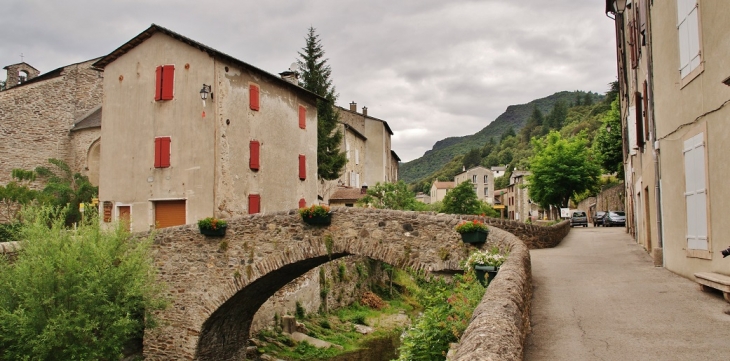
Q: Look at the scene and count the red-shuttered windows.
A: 8